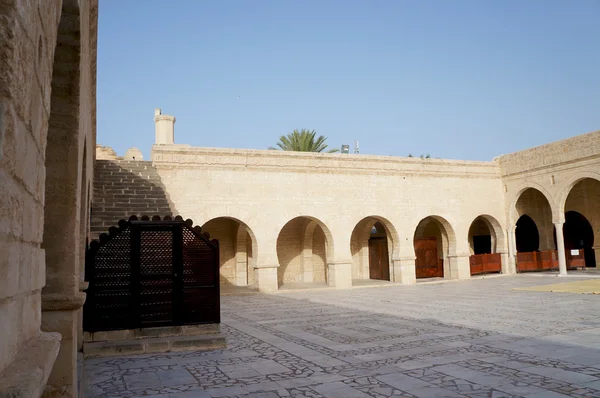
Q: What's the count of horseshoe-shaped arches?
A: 7